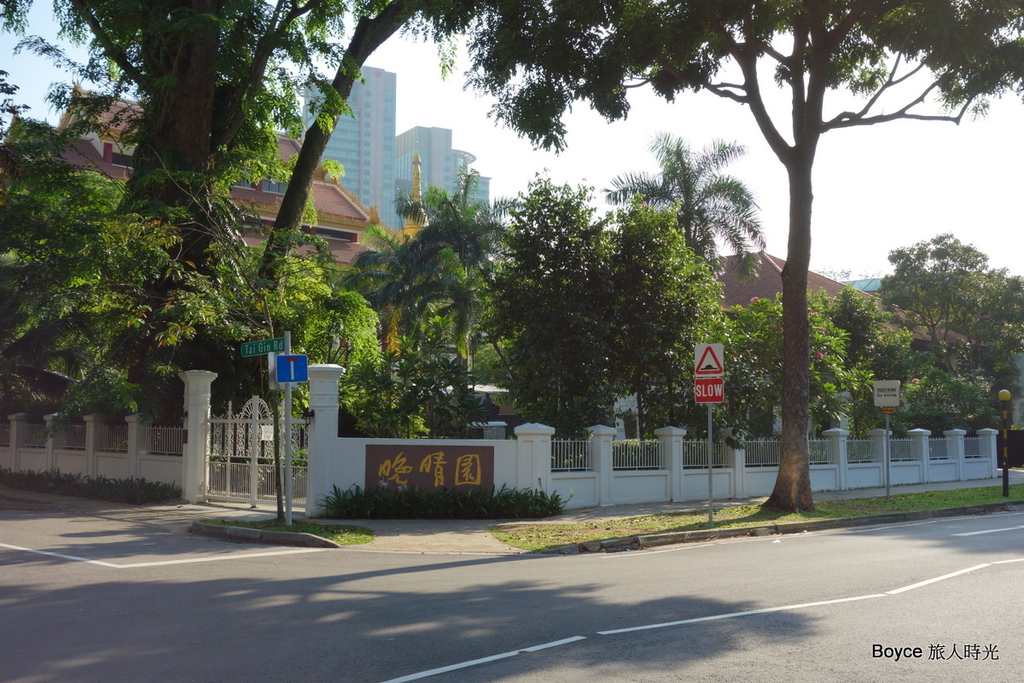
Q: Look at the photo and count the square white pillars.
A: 15